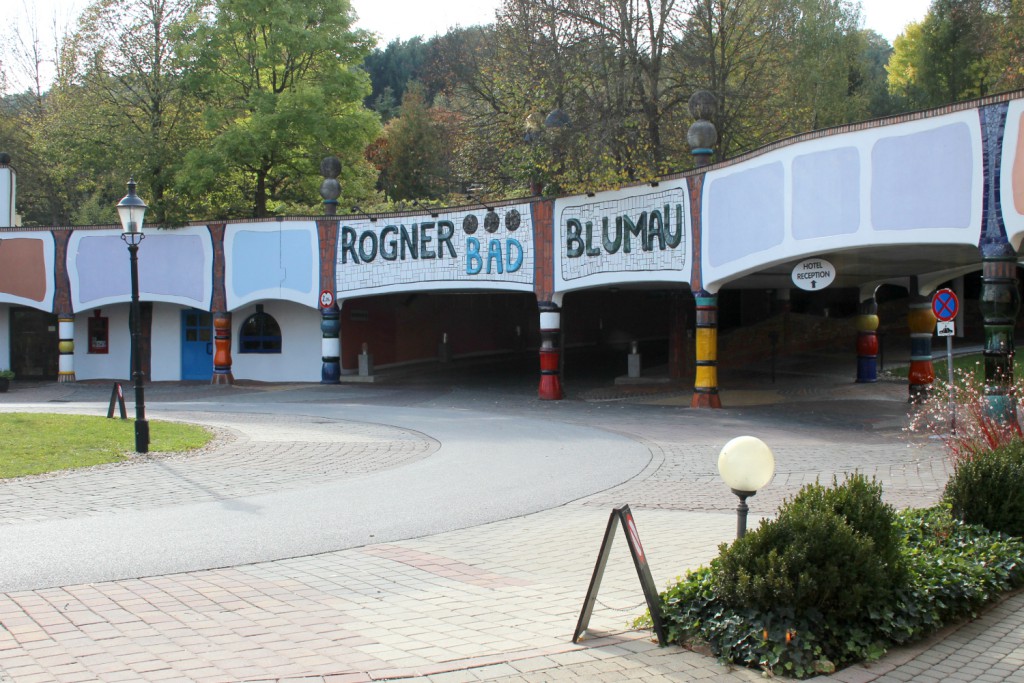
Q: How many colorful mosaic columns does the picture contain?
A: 8